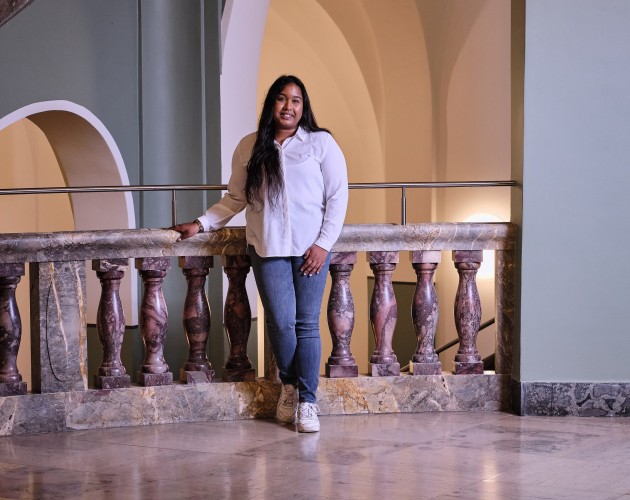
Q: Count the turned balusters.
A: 9